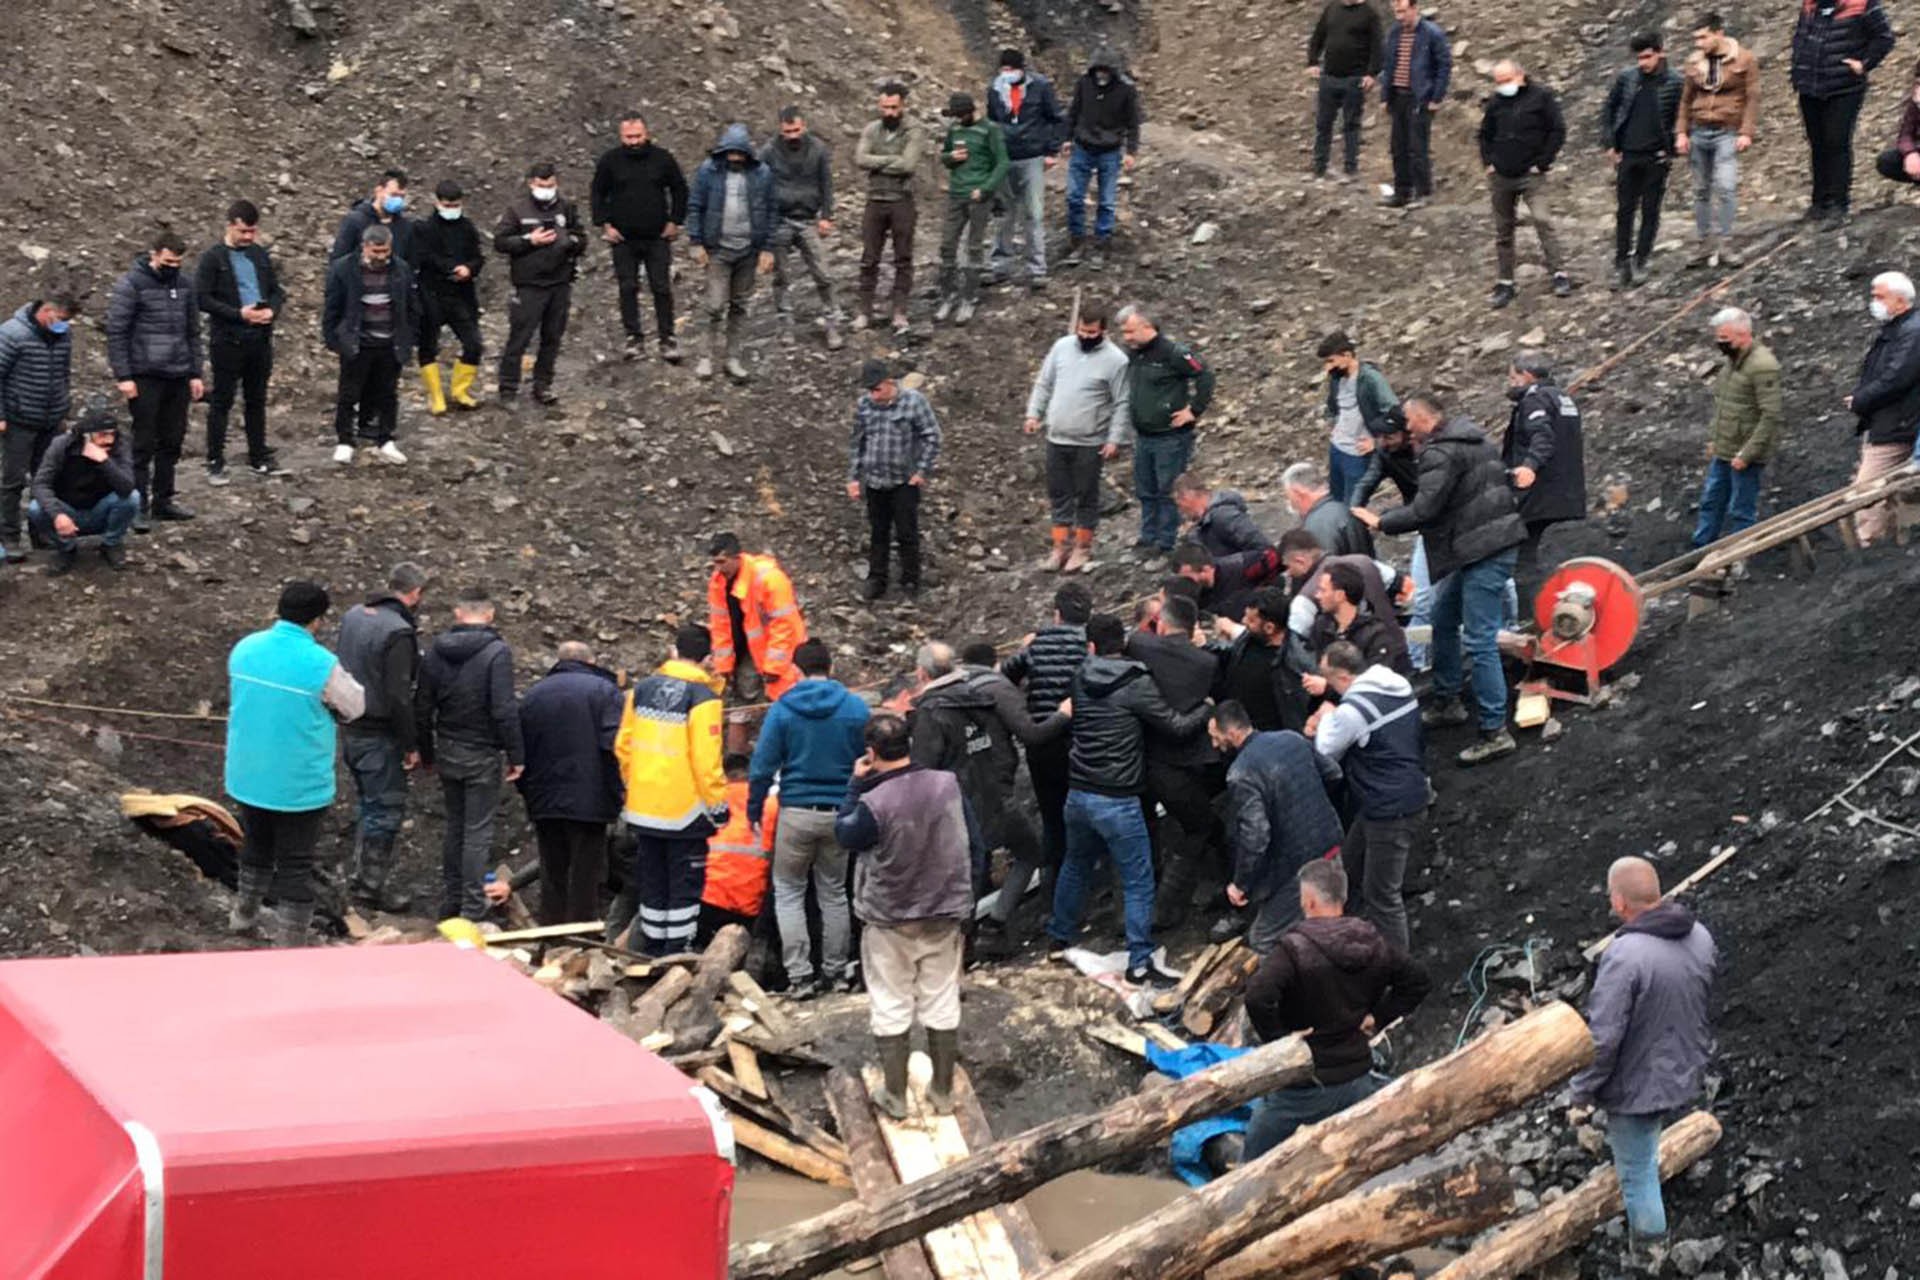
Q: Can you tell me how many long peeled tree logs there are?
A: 4